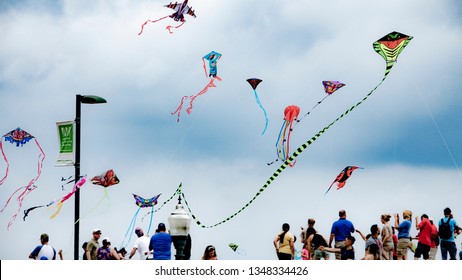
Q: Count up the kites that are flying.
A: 12